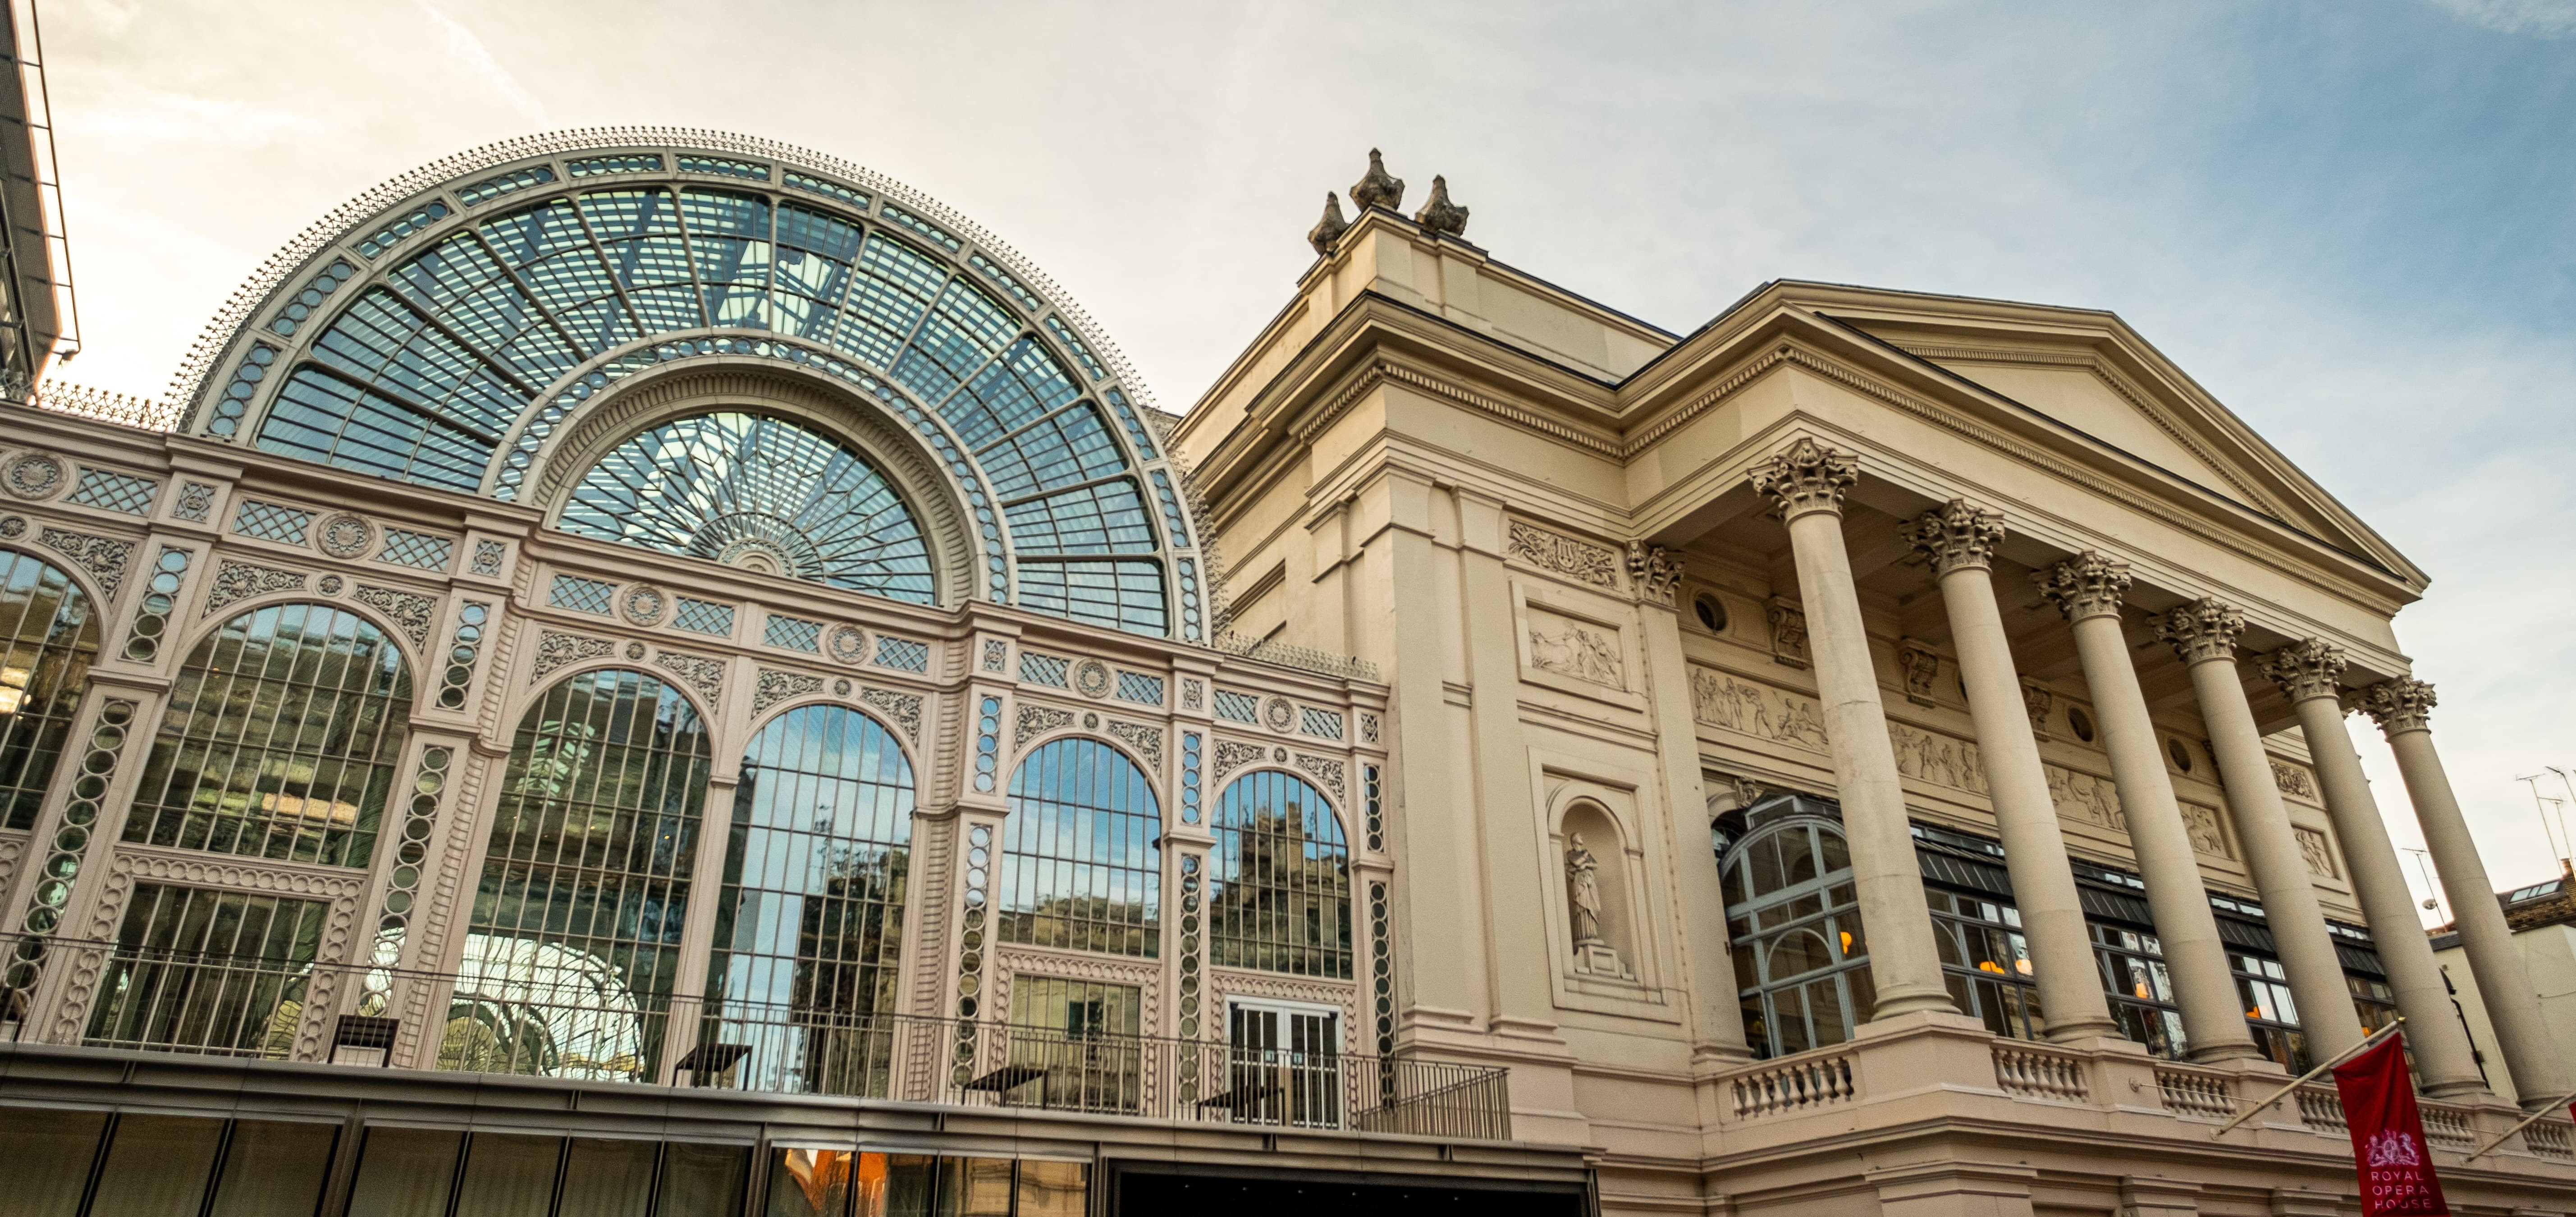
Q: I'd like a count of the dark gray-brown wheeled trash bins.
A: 0